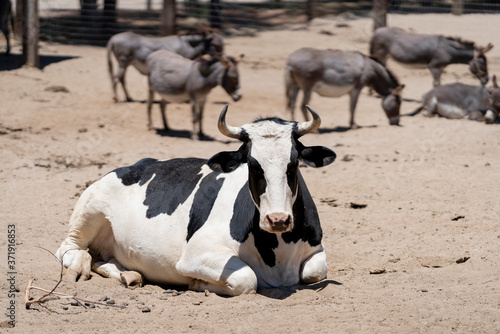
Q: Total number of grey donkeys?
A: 5